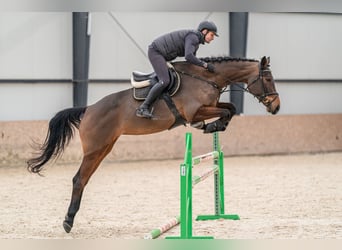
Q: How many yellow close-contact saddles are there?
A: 0